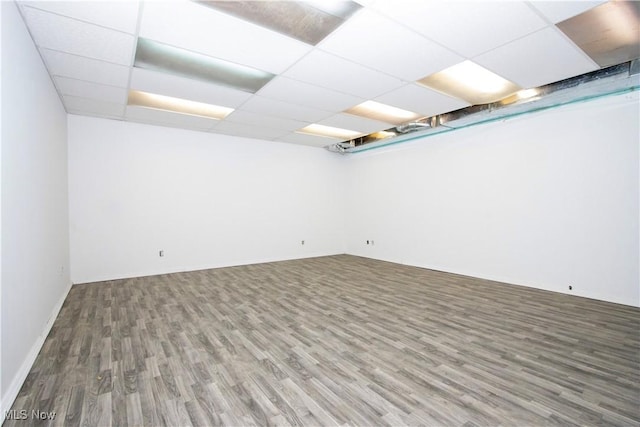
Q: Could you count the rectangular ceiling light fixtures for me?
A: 7